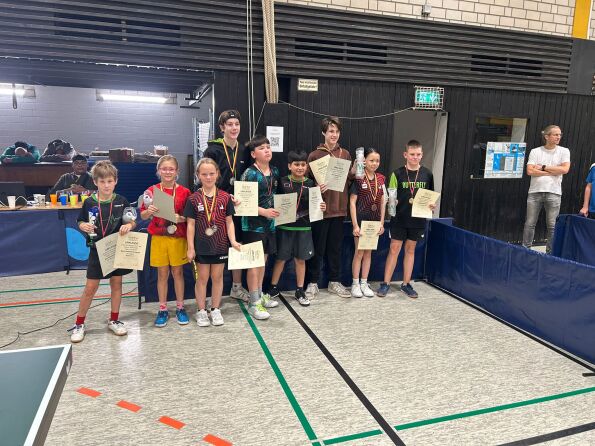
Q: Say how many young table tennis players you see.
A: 9